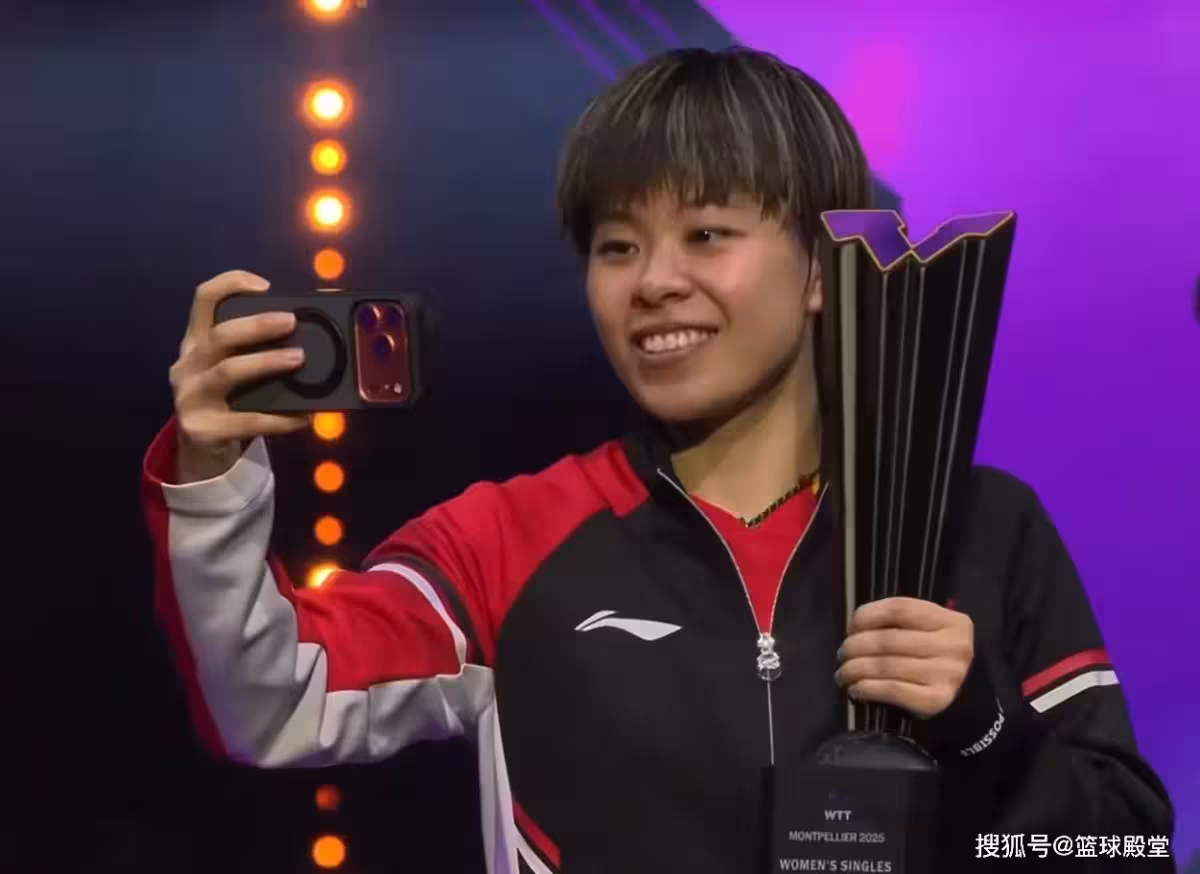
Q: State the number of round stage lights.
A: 11